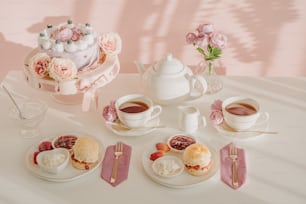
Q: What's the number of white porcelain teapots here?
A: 1